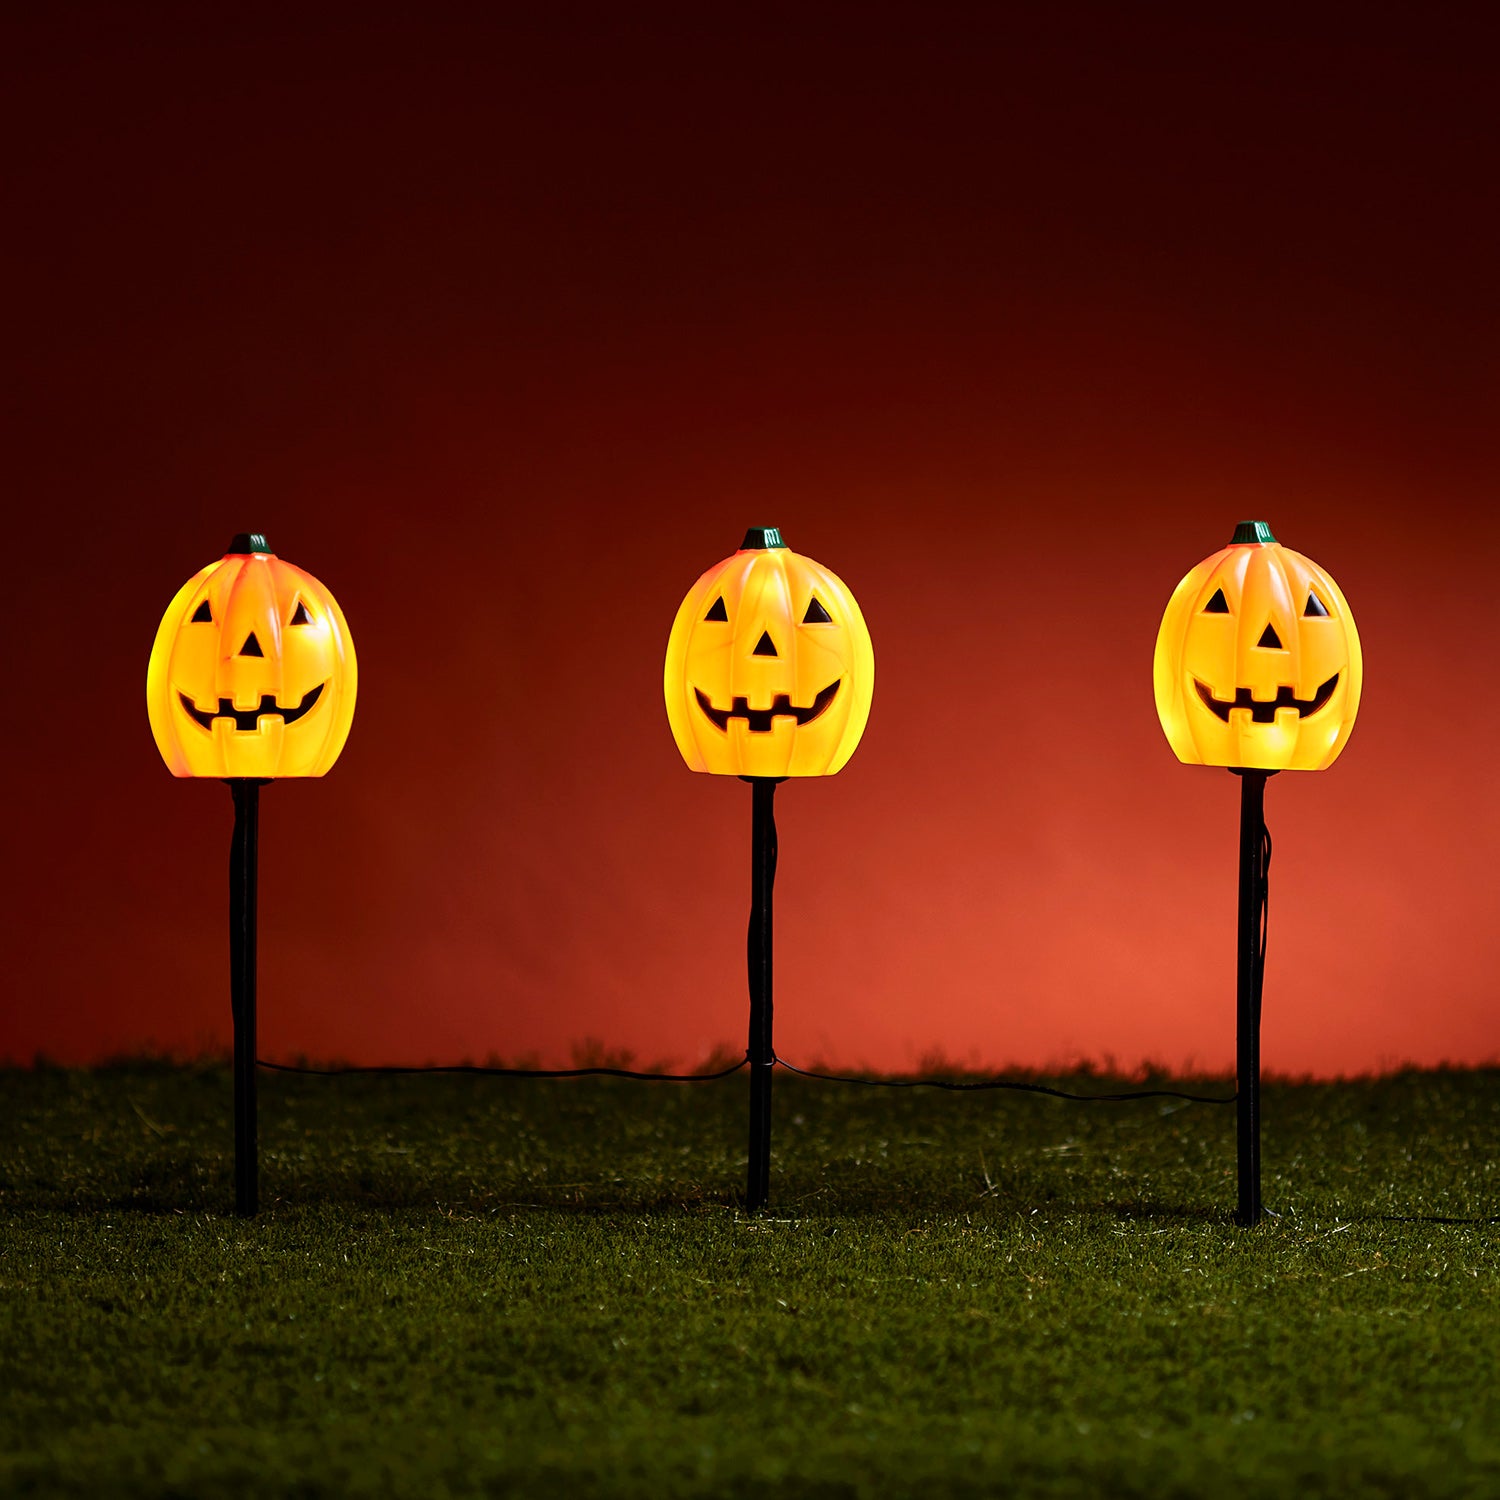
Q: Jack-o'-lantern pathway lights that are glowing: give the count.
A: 3